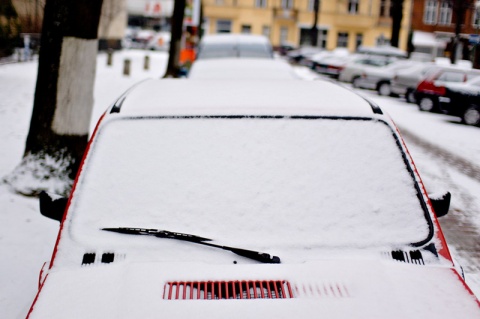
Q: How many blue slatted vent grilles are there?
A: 0